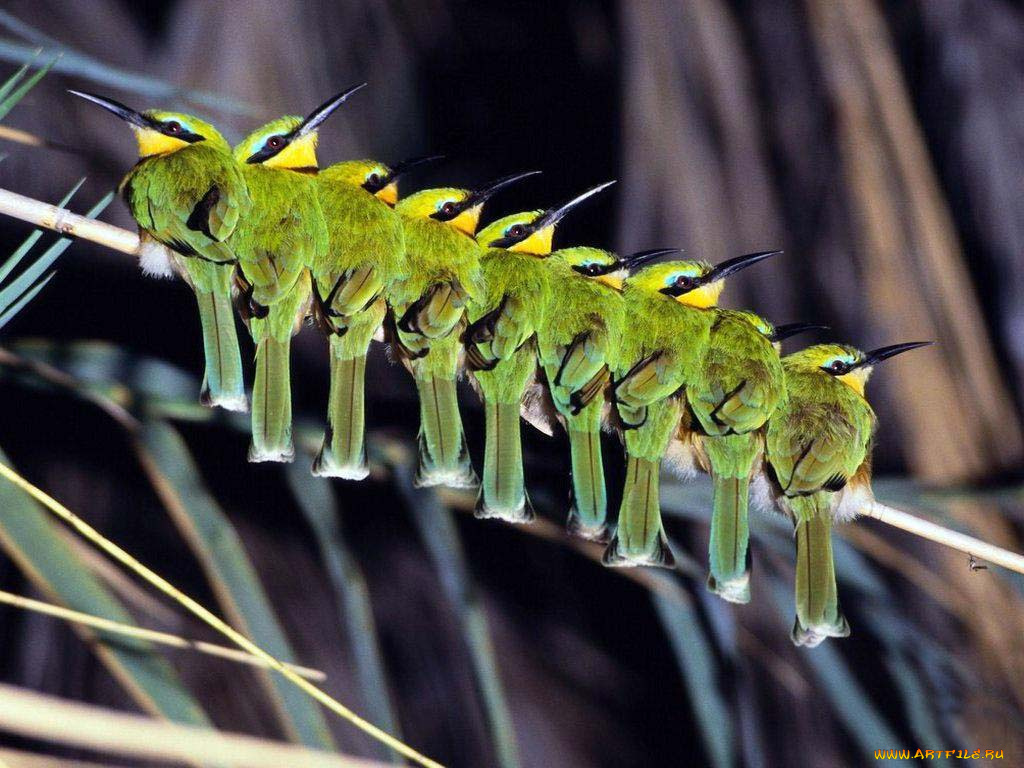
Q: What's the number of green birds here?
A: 9